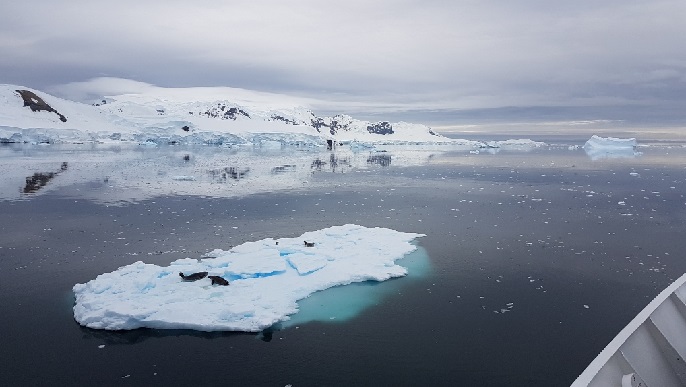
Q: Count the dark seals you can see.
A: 3